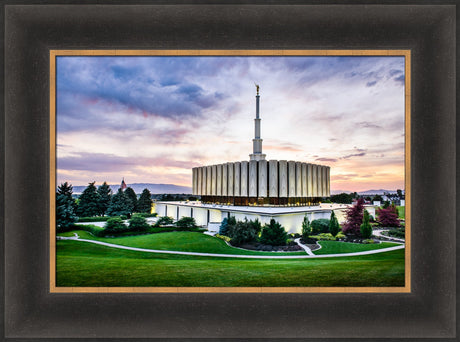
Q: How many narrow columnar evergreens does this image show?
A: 3